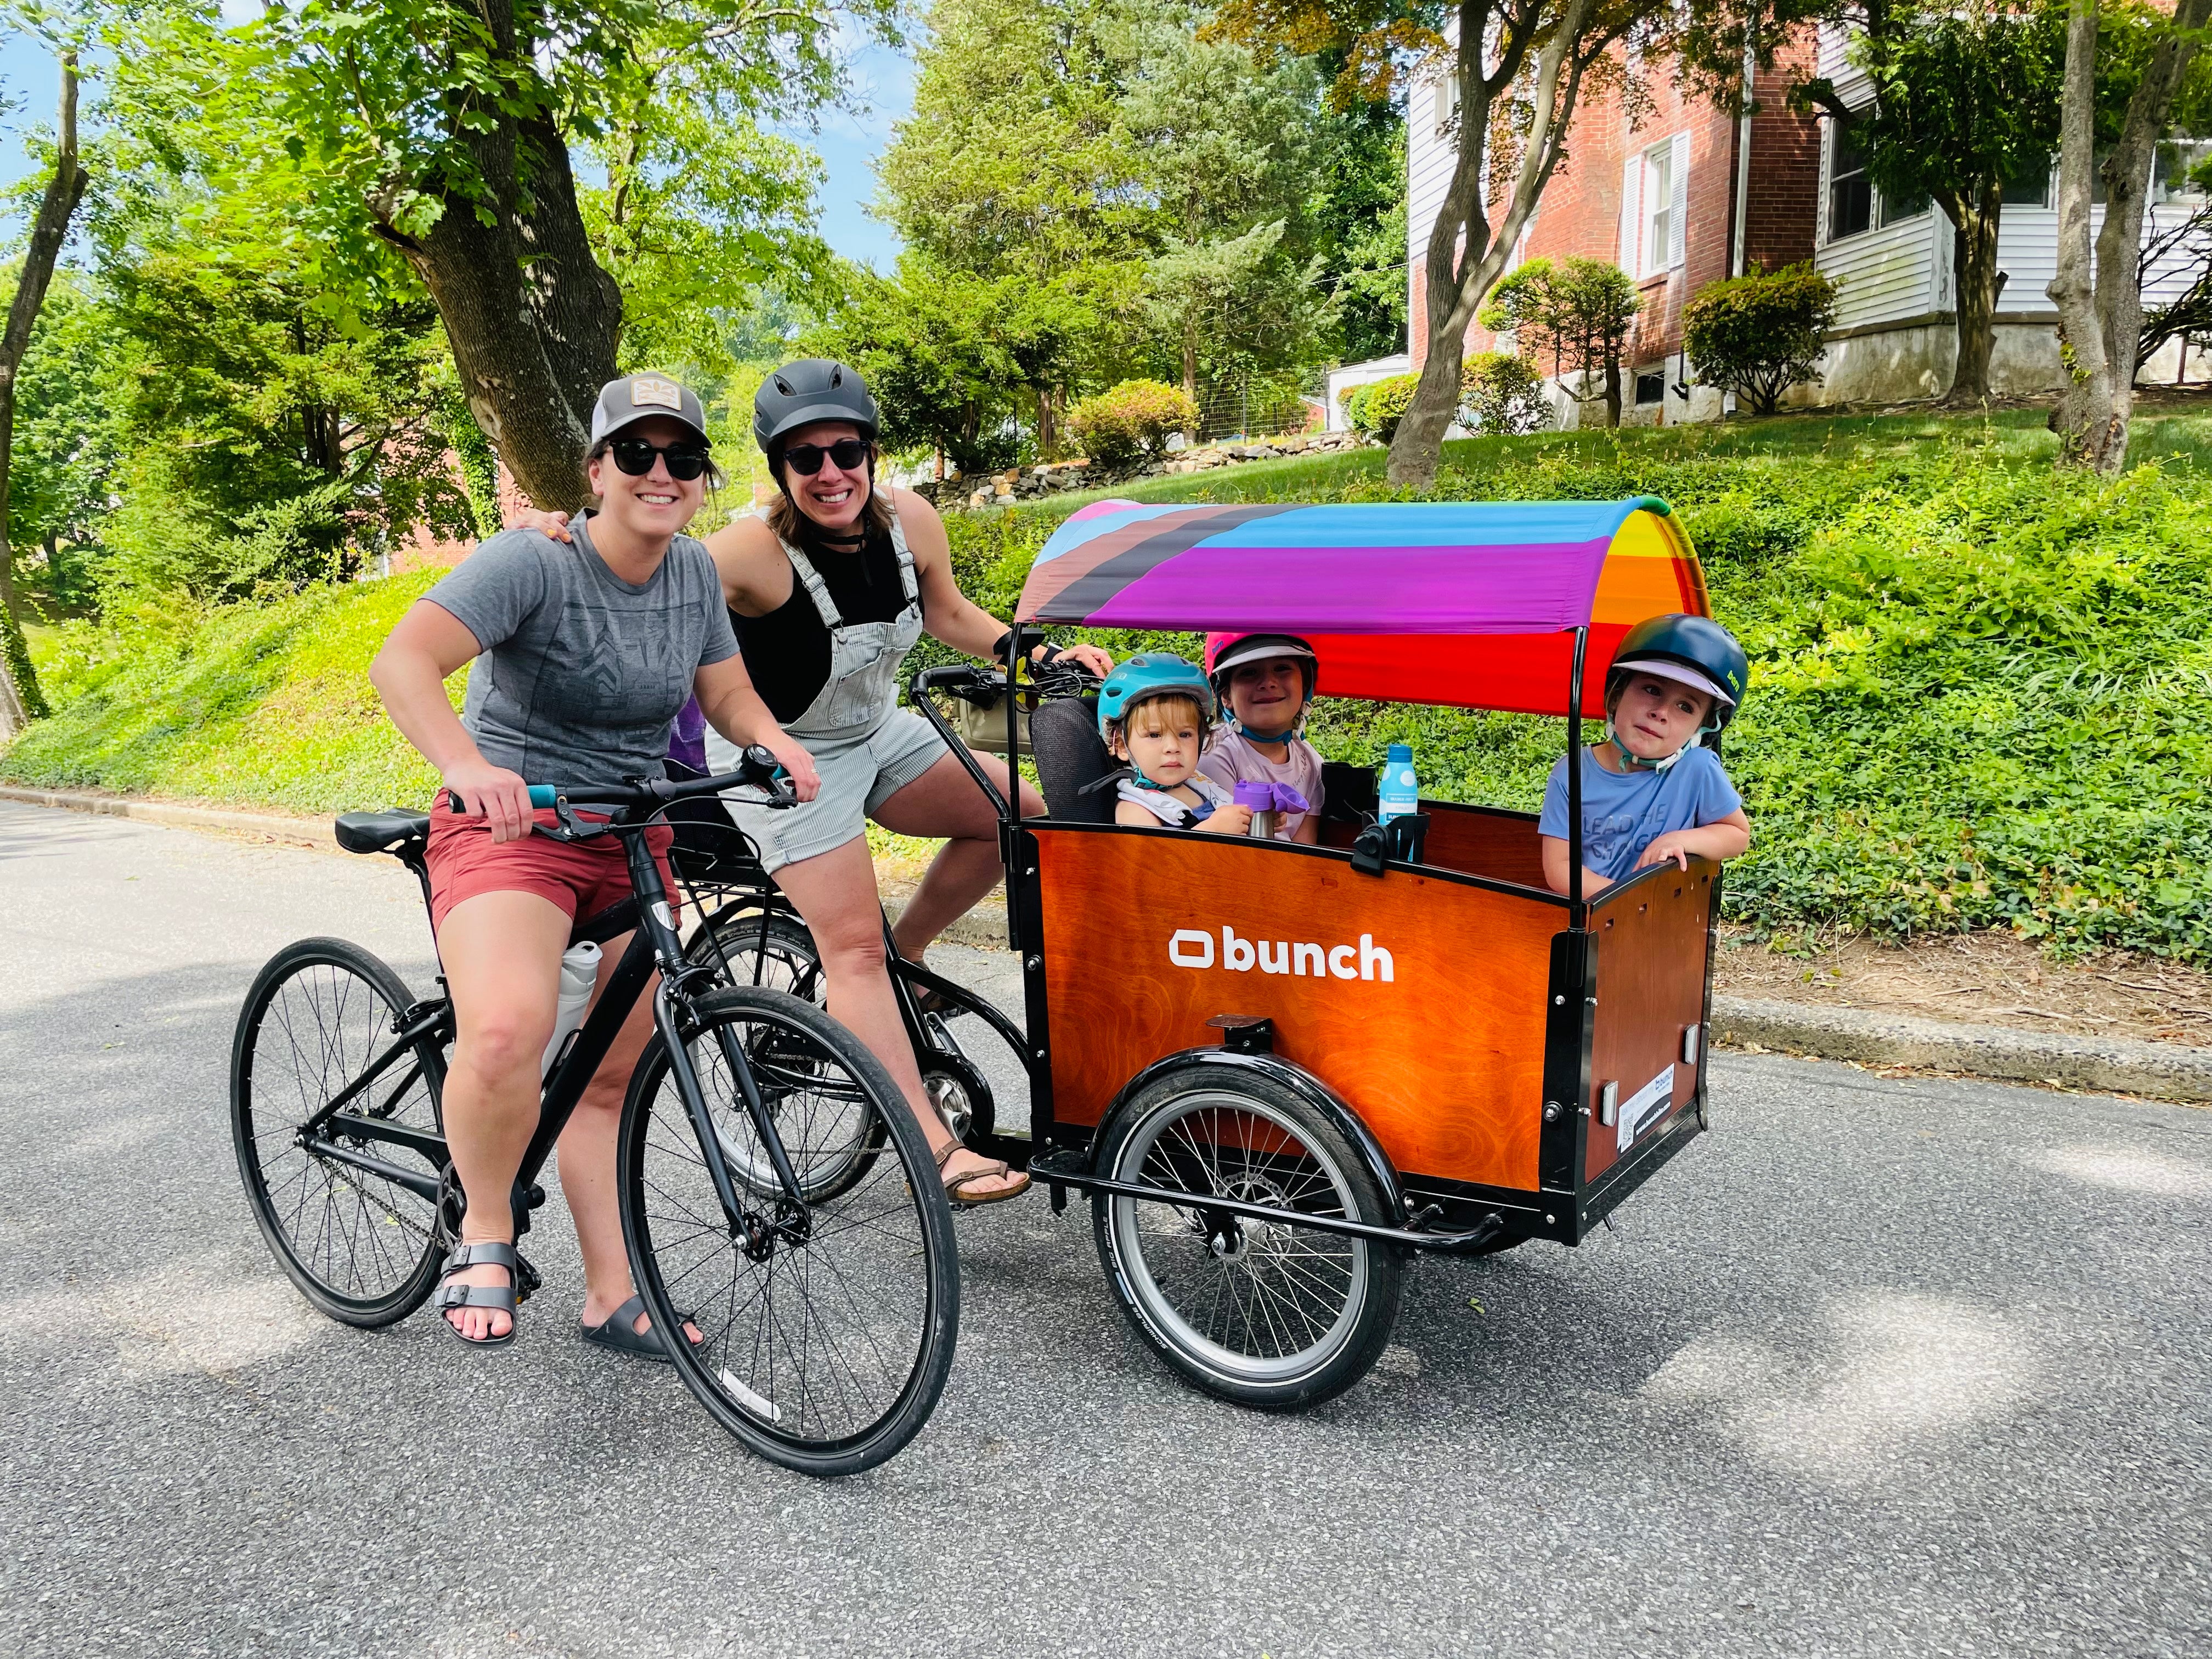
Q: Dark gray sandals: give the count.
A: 2